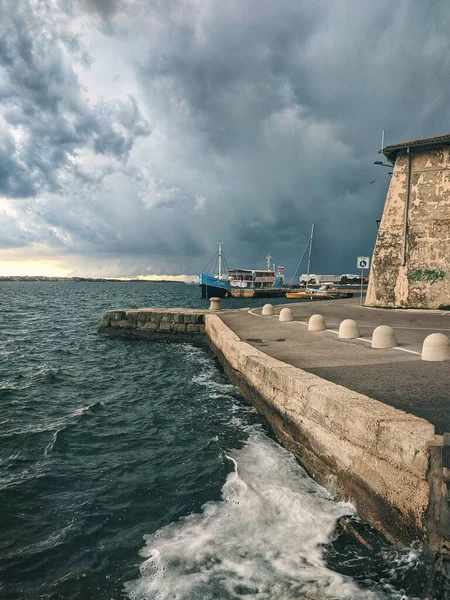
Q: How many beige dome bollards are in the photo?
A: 6